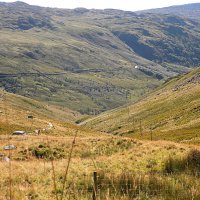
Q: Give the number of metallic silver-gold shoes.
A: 0